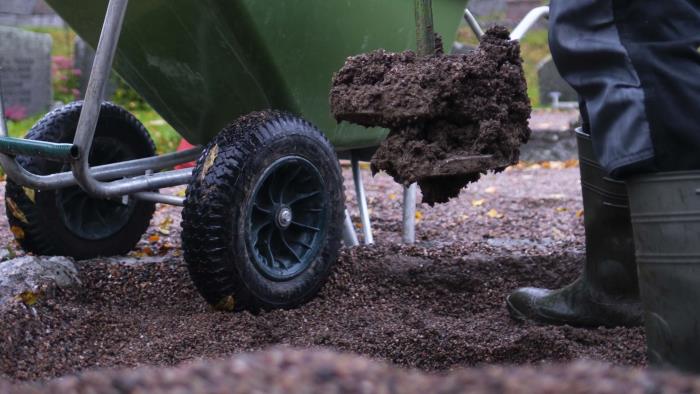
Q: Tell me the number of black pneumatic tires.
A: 2